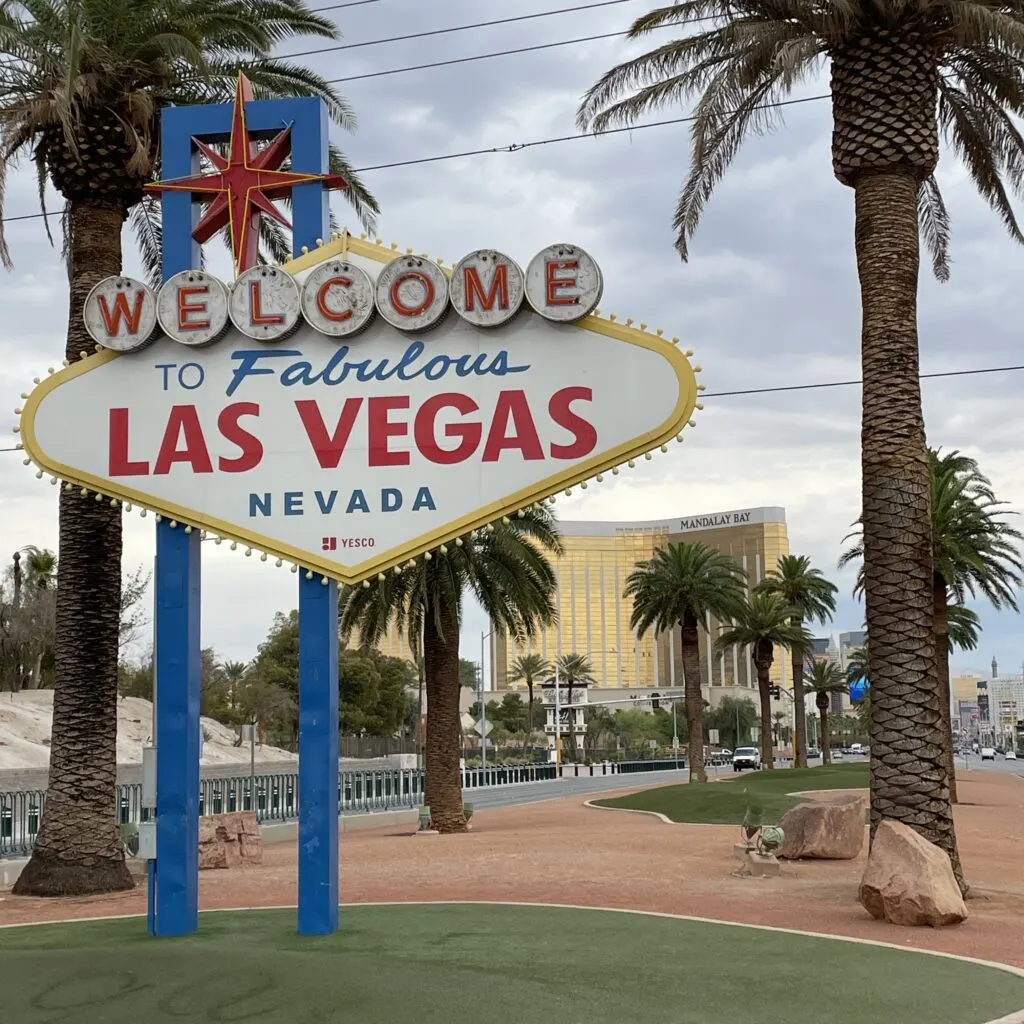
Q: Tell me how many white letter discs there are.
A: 7